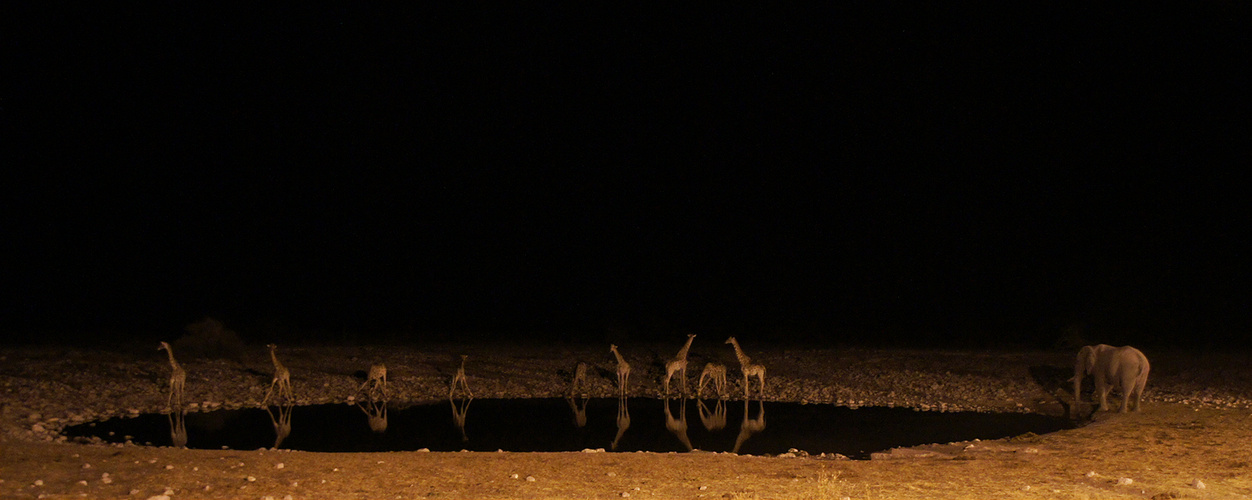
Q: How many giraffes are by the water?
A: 9